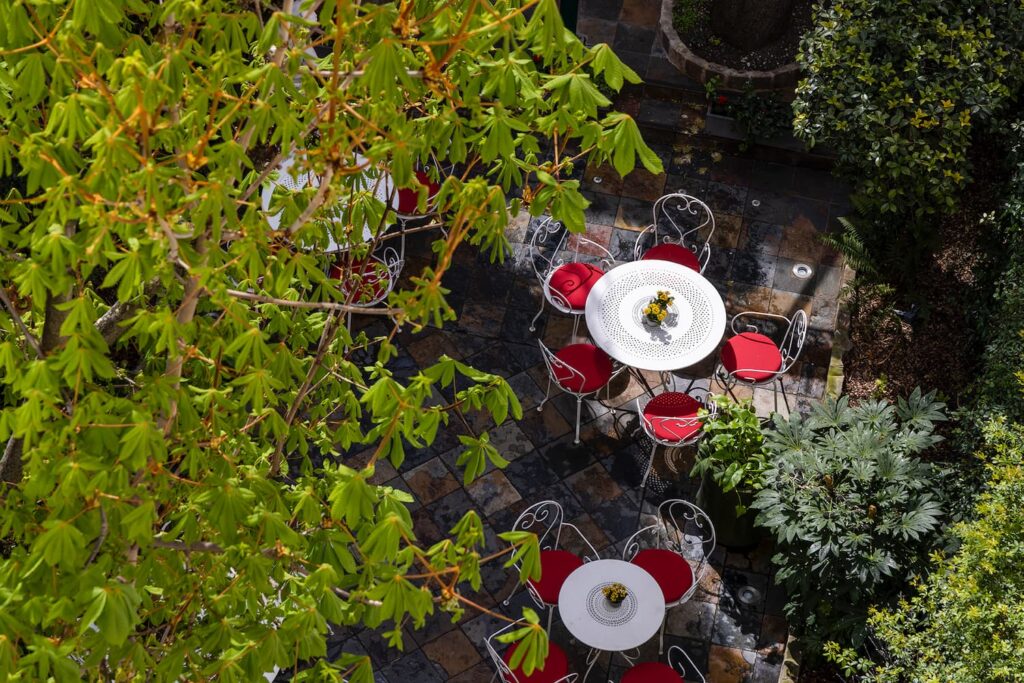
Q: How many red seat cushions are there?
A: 11